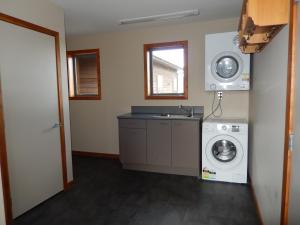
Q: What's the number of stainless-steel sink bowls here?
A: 1